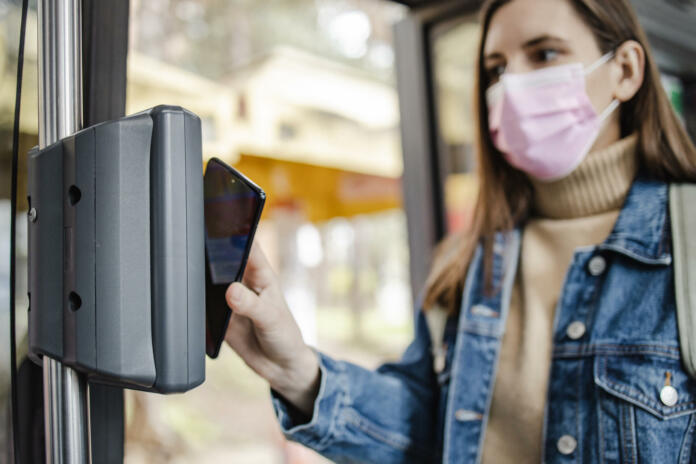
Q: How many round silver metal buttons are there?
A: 4